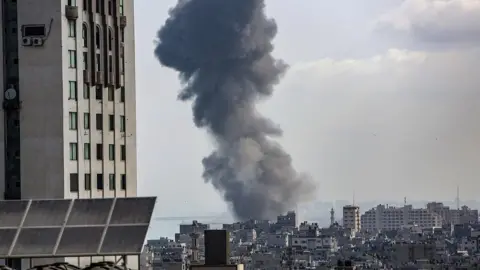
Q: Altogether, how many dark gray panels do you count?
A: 8